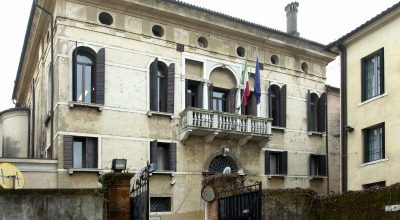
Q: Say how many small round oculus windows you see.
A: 6